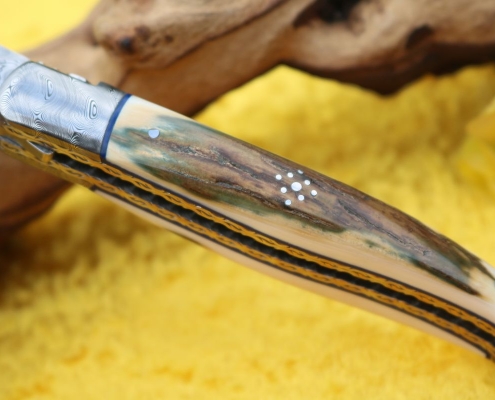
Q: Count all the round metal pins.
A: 10